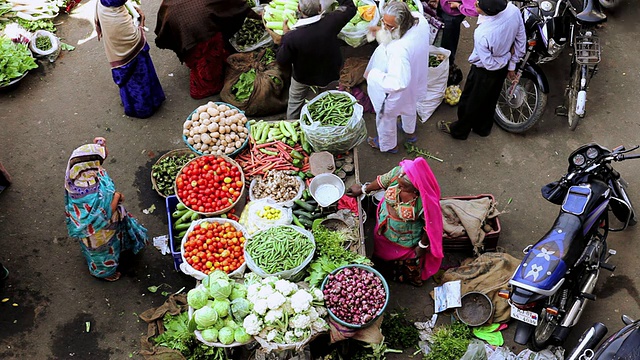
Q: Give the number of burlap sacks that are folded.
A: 2